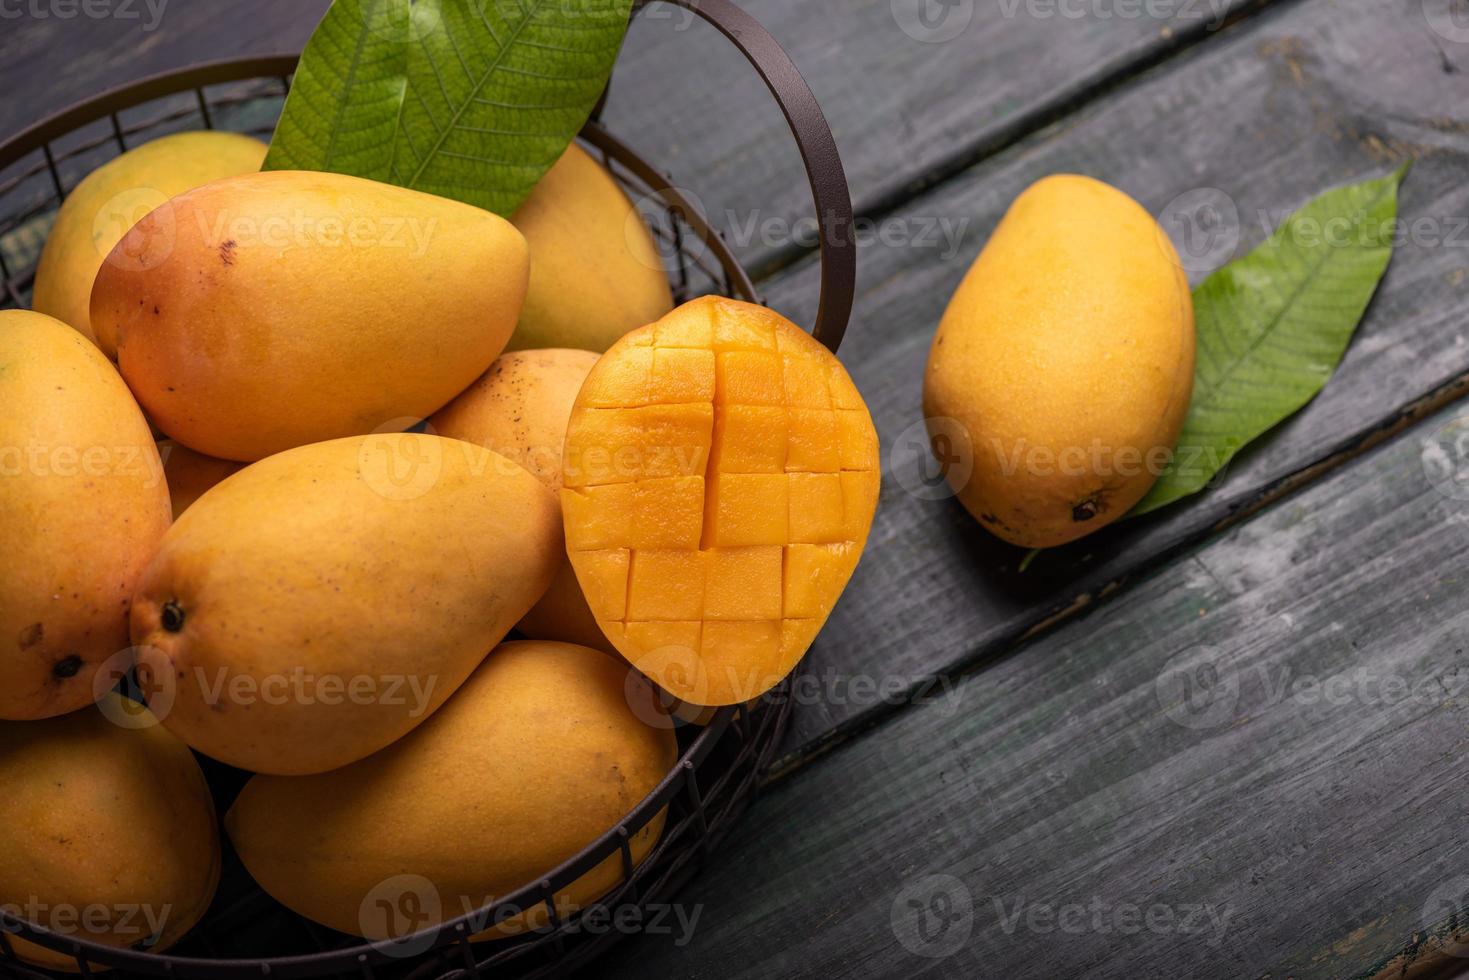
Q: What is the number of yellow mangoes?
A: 11